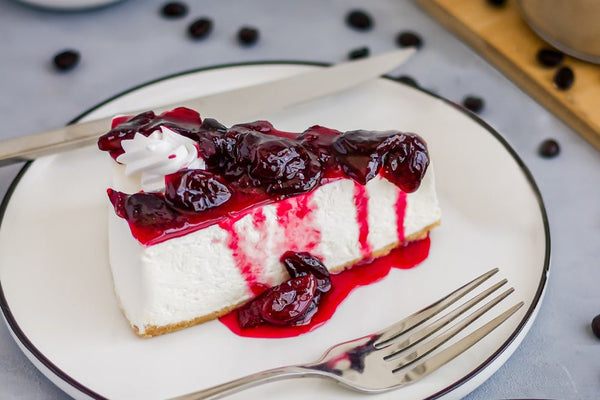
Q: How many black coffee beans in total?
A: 14